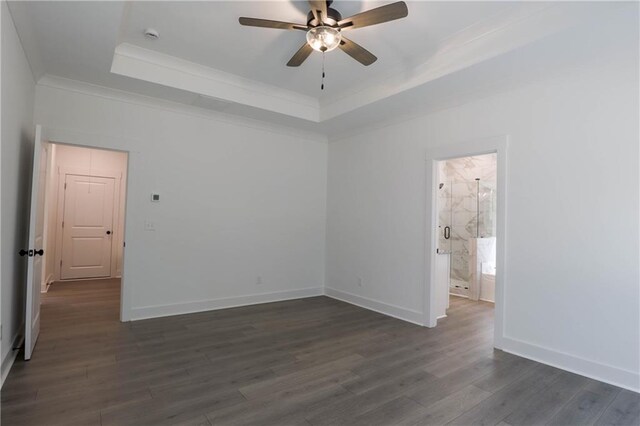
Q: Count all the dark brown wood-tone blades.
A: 5